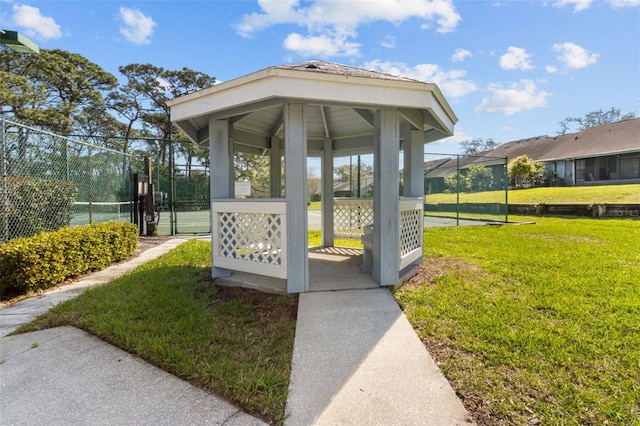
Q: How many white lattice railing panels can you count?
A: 3